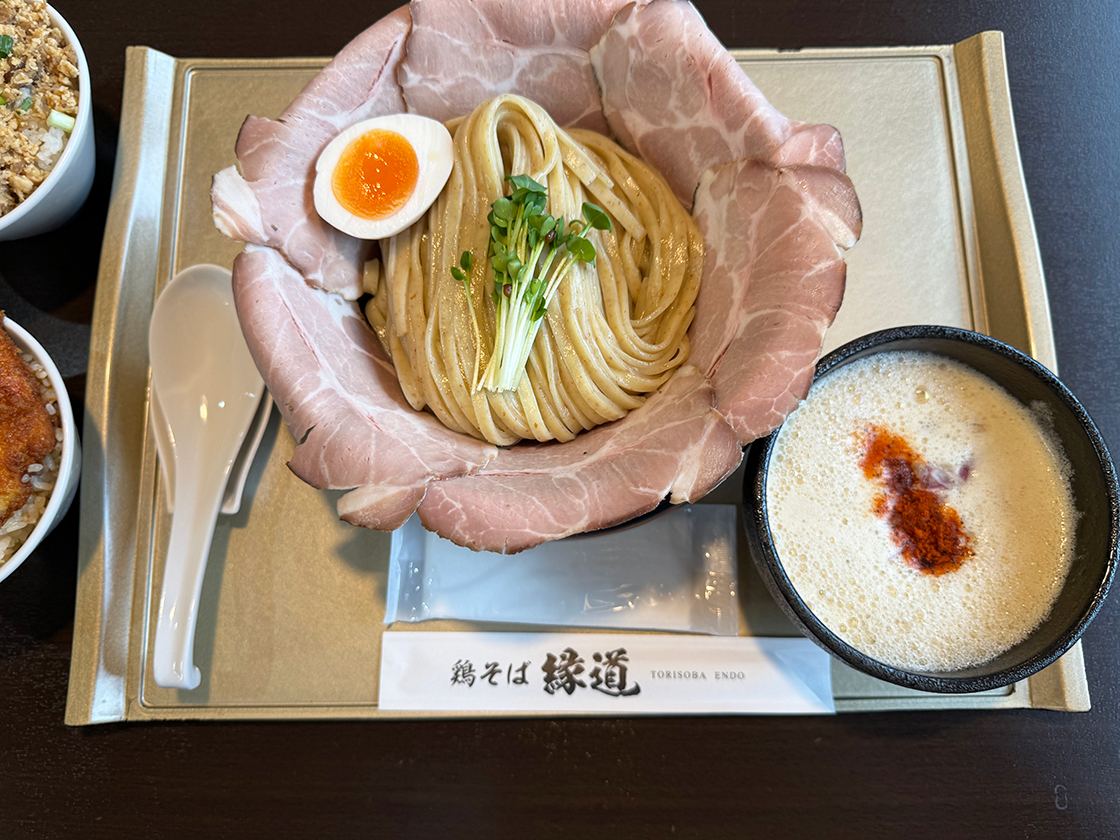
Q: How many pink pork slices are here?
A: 6